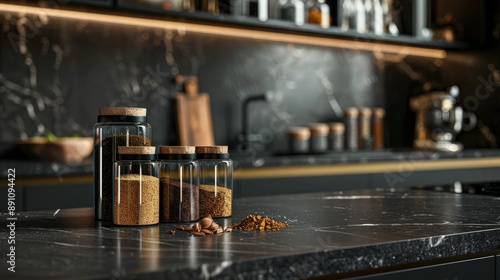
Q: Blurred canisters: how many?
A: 6